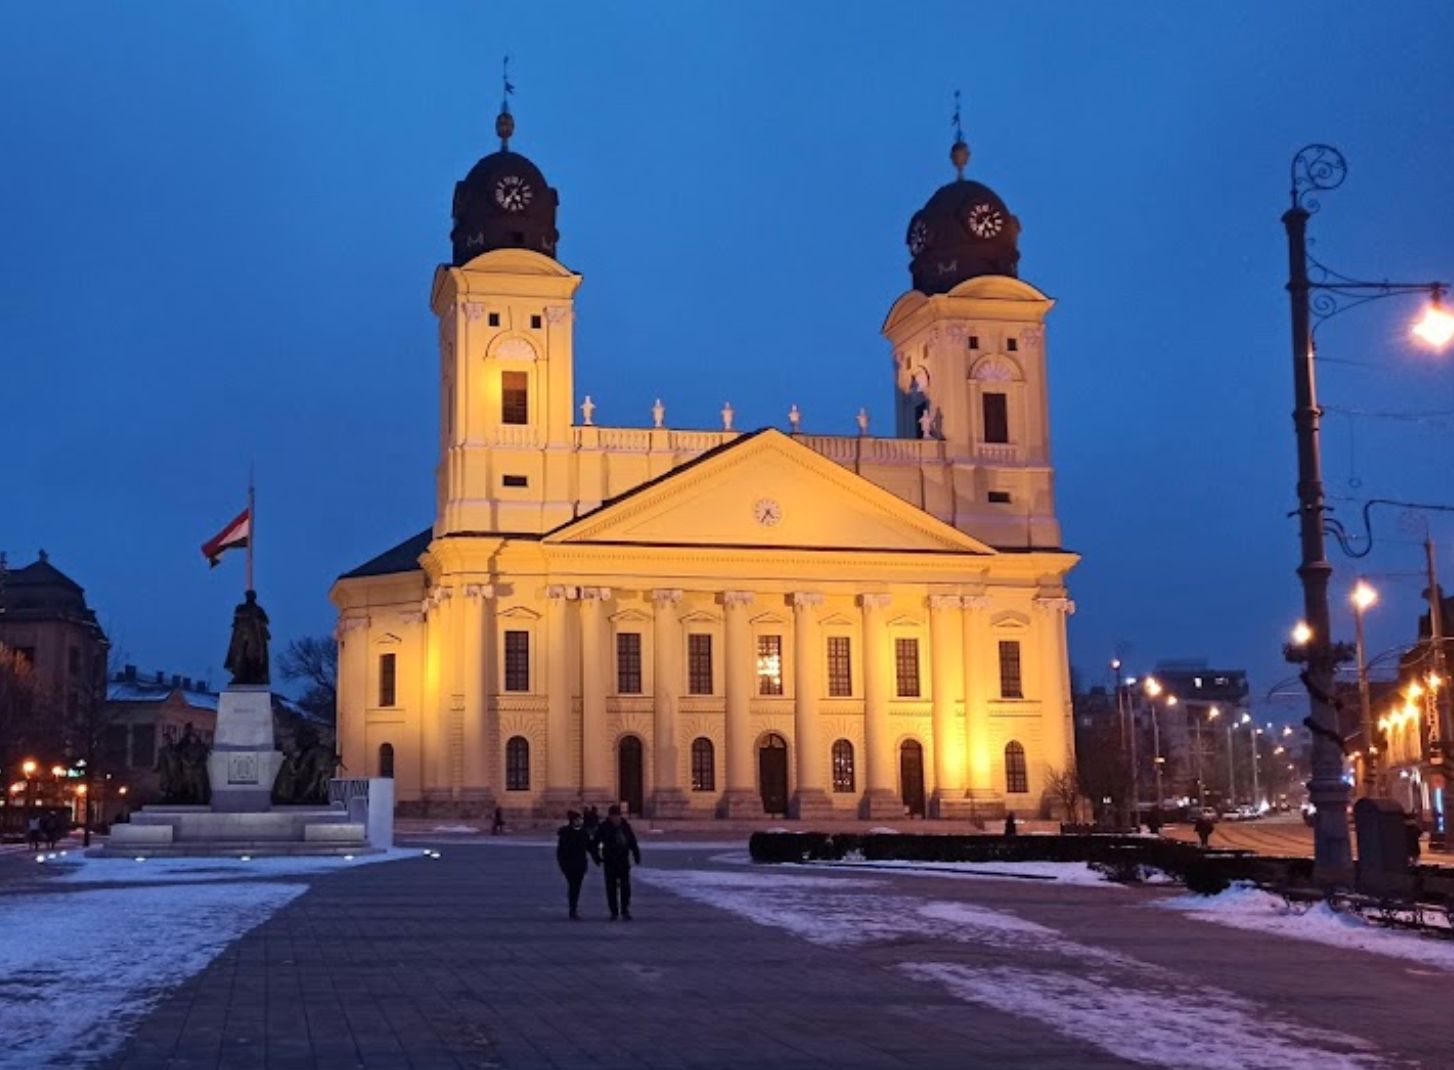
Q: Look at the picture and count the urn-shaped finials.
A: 6